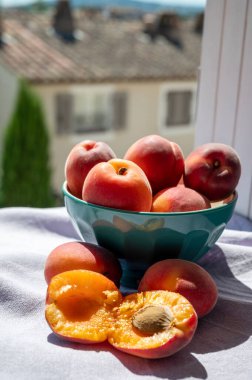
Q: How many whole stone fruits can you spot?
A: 7